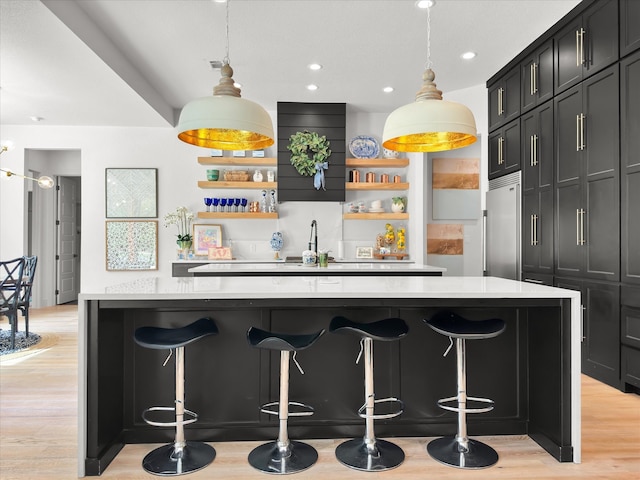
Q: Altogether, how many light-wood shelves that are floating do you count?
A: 6